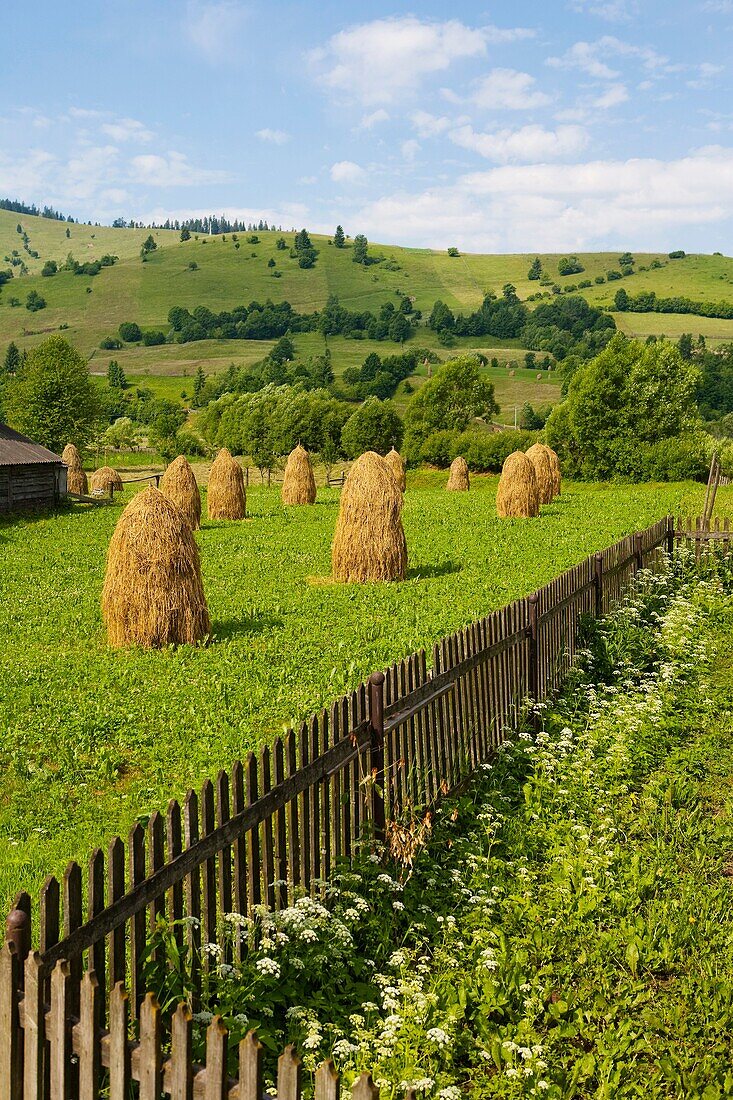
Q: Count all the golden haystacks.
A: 12